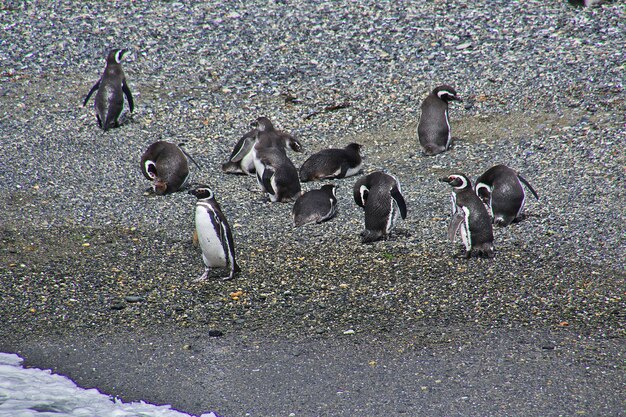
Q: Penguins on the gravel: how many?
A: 11